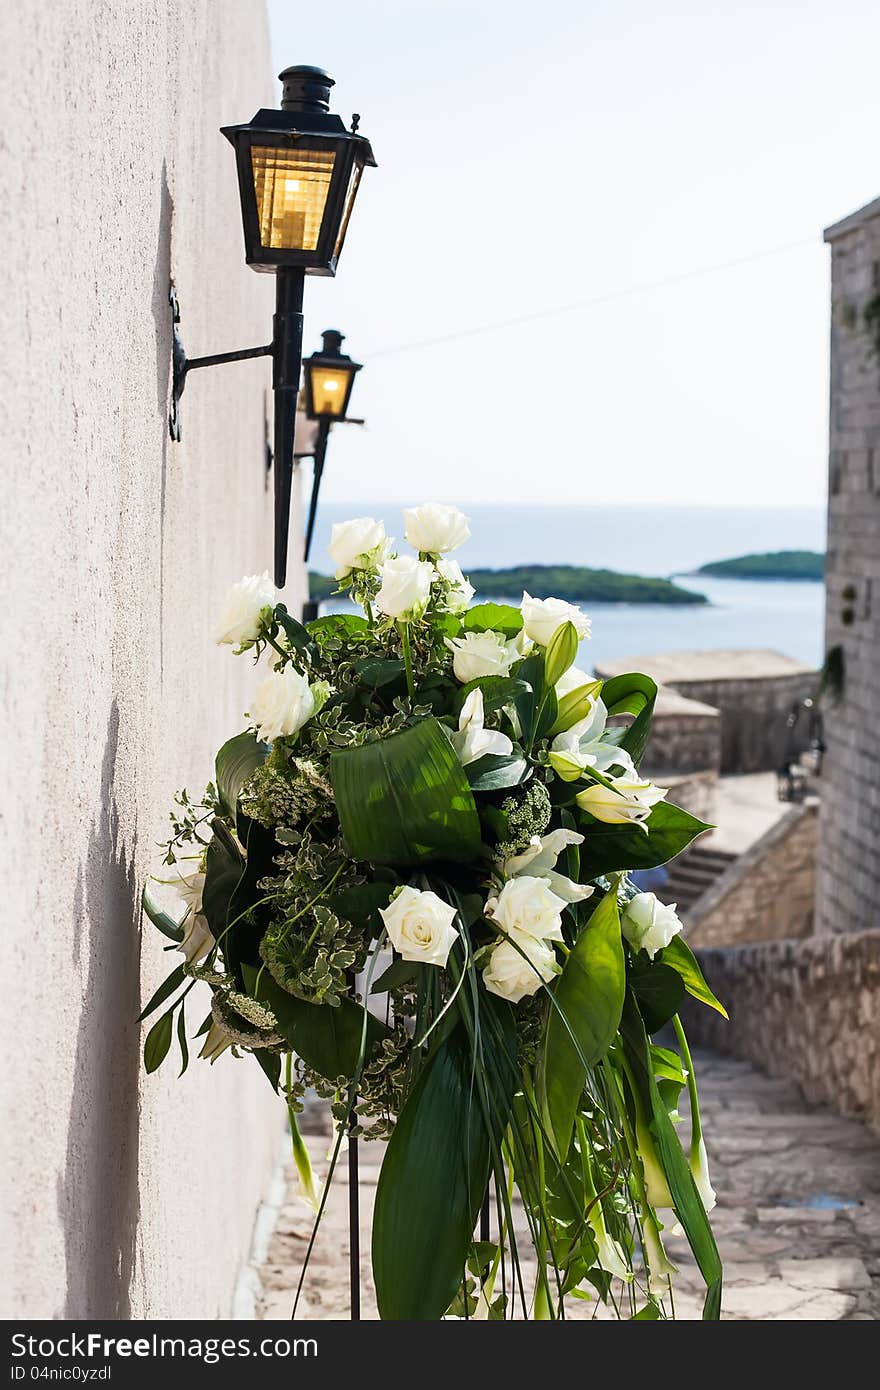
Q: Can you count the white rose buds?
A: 12